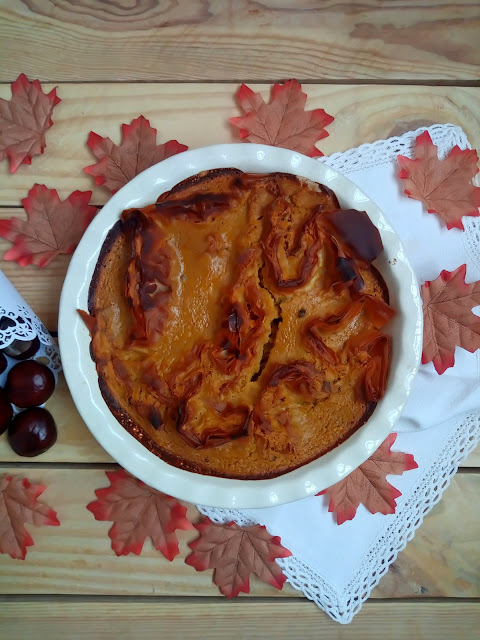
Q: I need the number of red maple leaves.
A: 10